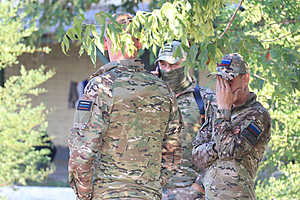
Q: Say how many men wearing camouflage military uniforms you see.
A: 3